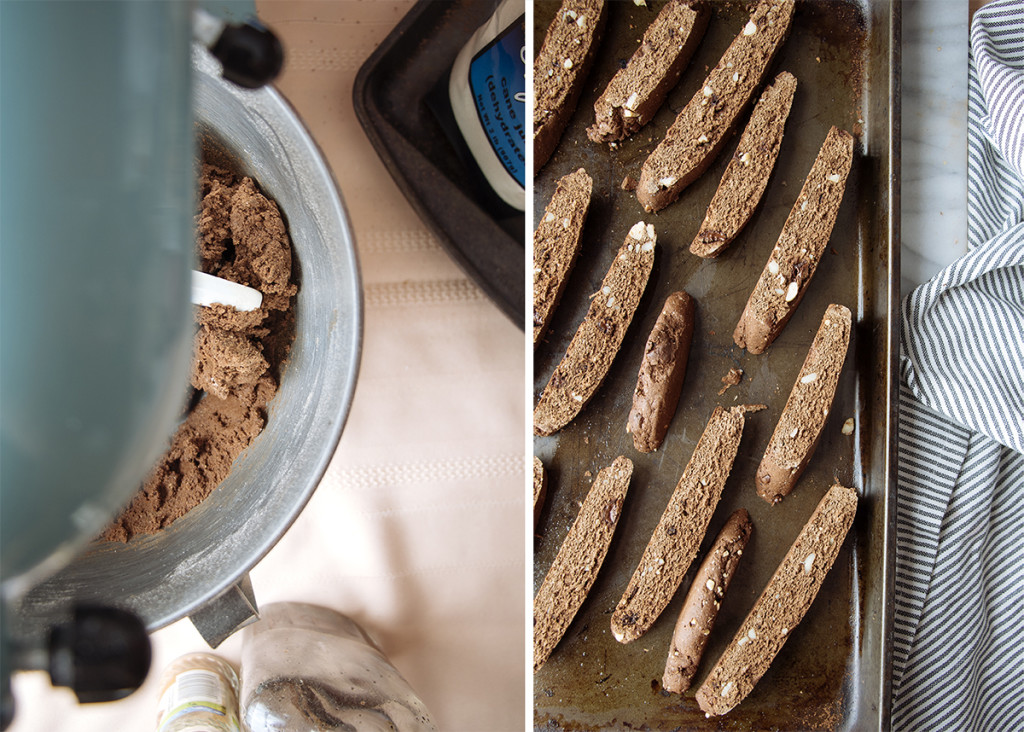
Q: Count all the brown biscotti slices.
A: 14